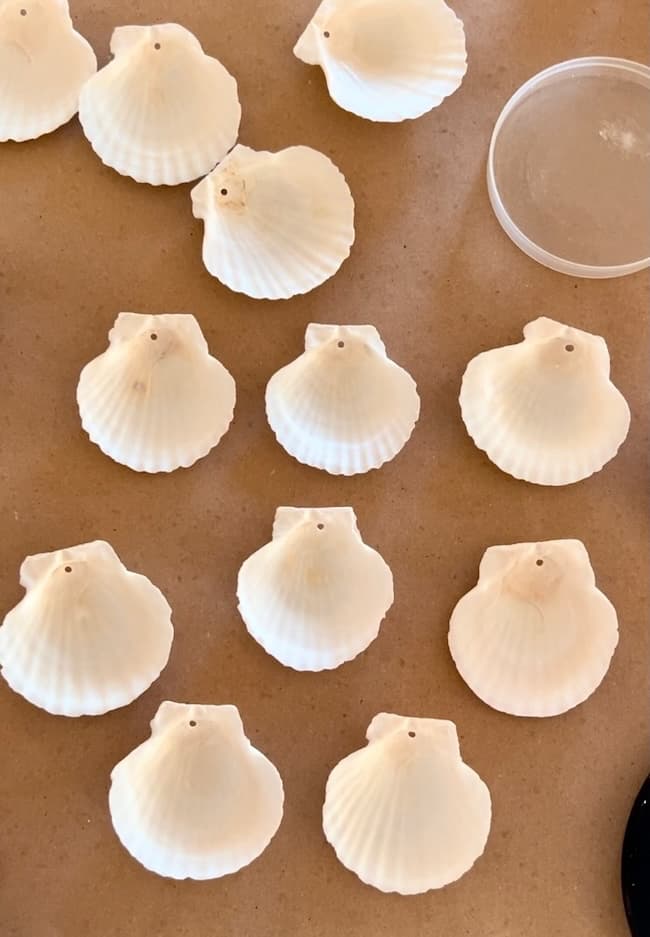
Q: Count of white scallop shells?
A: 12